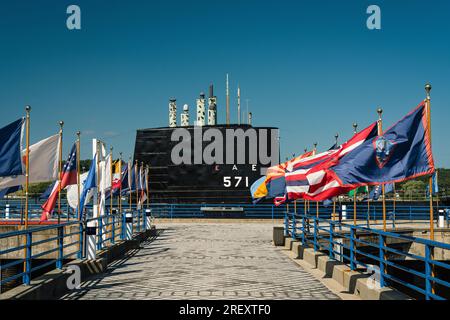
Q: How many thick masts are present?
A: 4